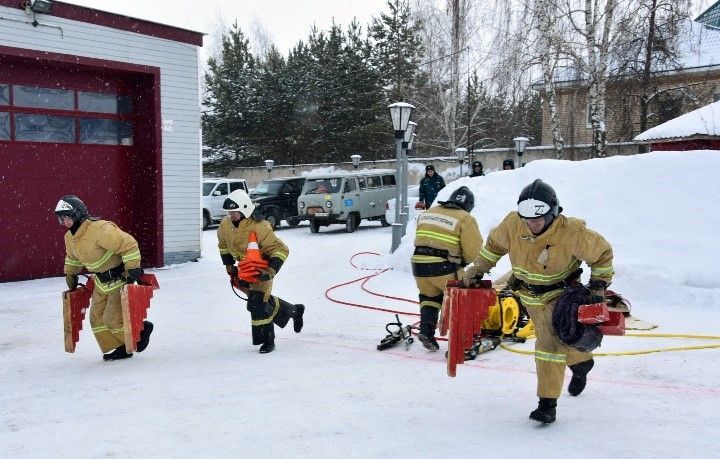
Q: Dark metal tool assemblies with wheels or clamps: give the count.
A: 2